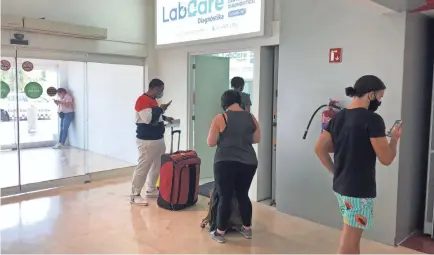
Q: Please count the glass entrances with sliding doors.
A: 1